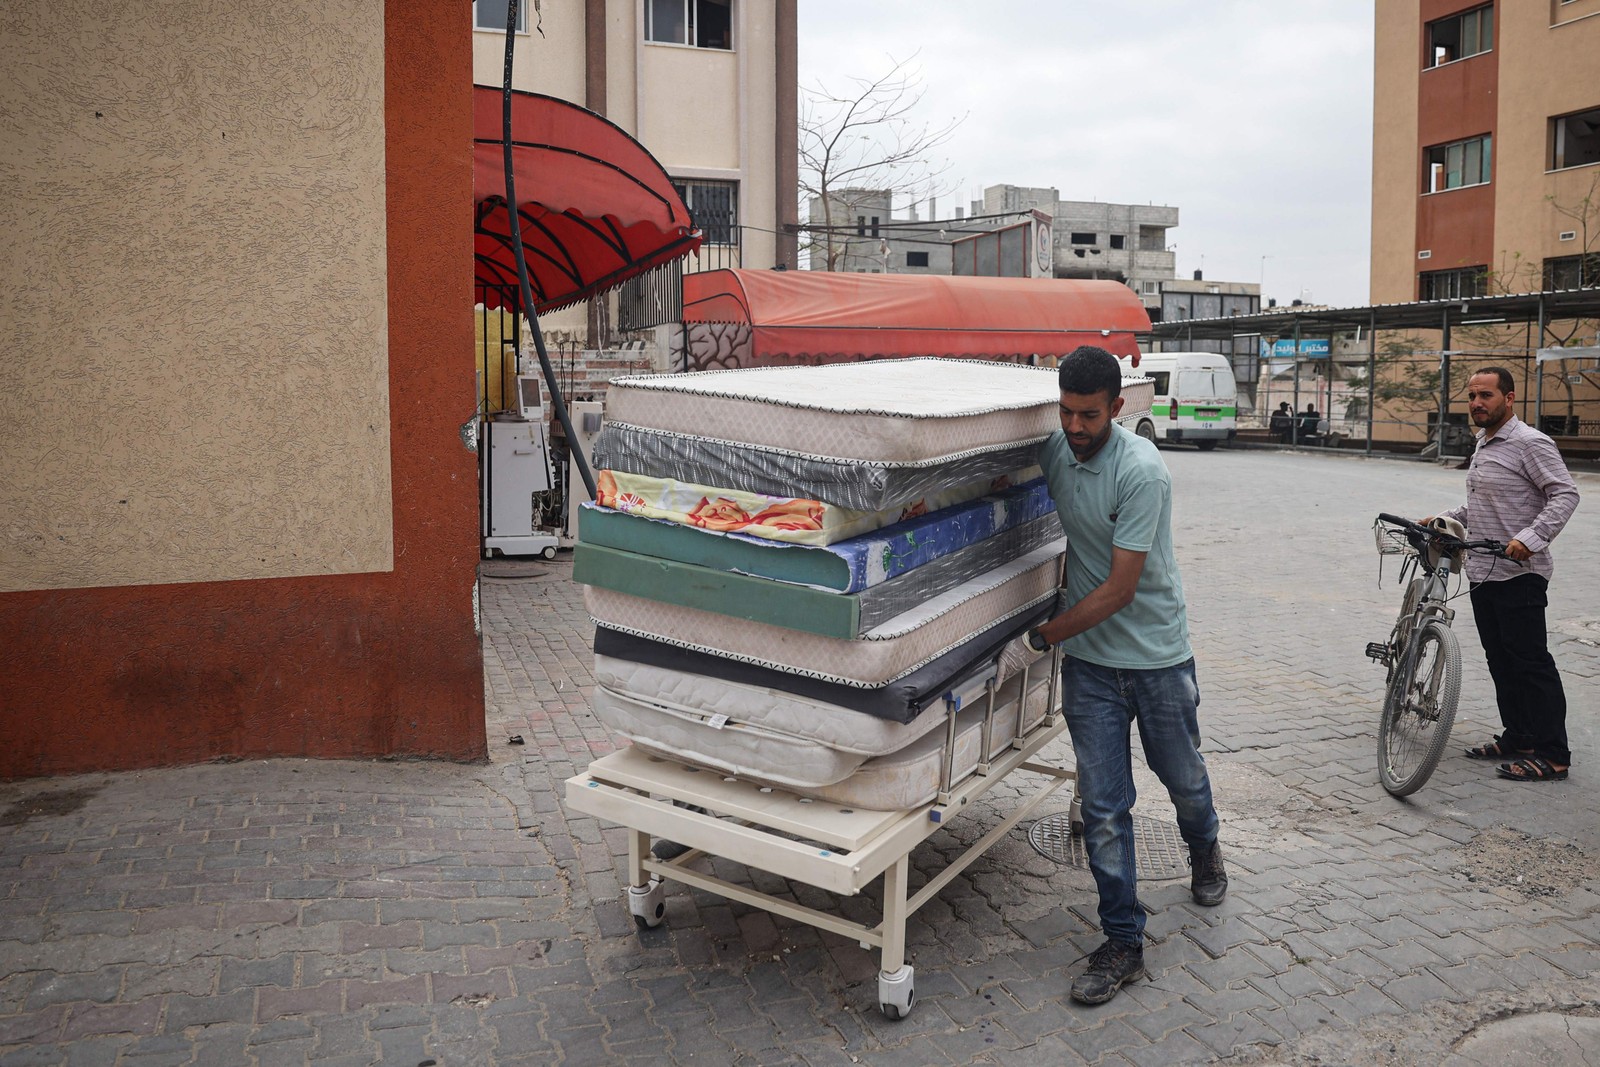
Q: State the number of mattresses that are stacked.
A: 10